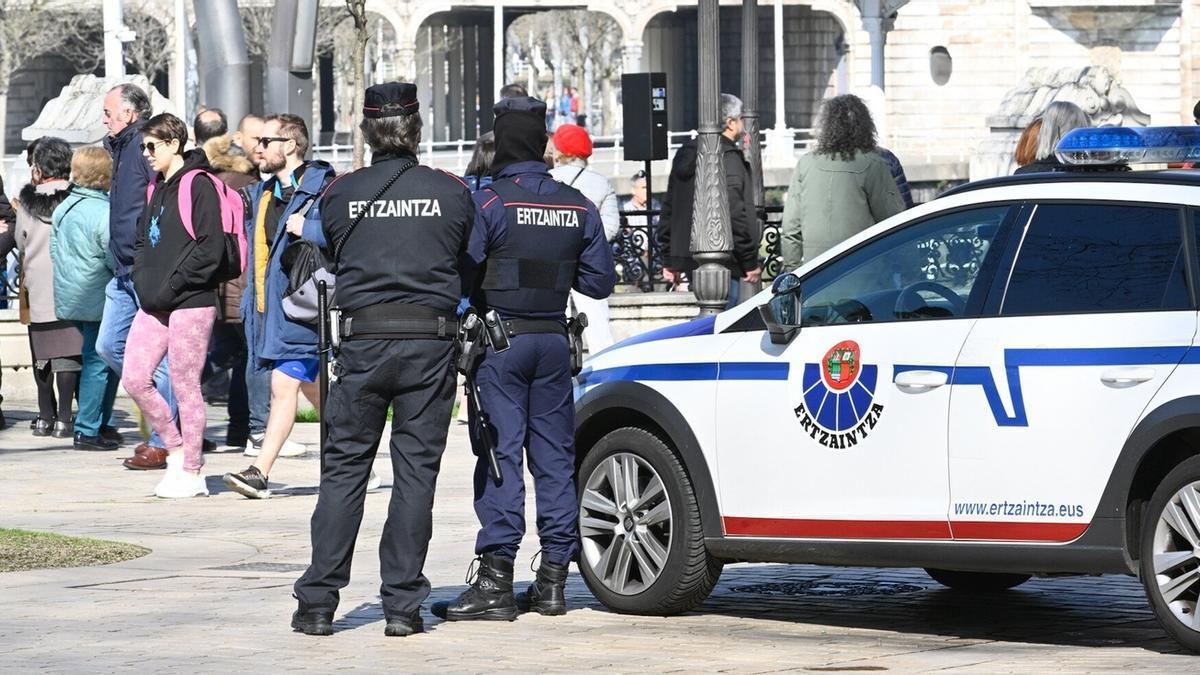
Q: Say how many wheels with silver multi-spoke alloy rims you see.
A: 2